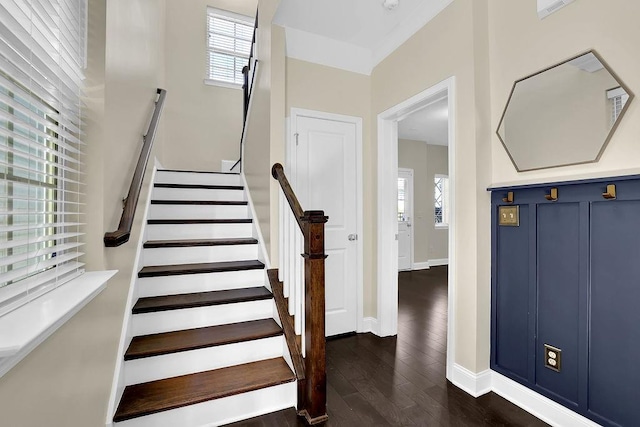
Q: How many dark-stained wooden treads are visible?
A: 9